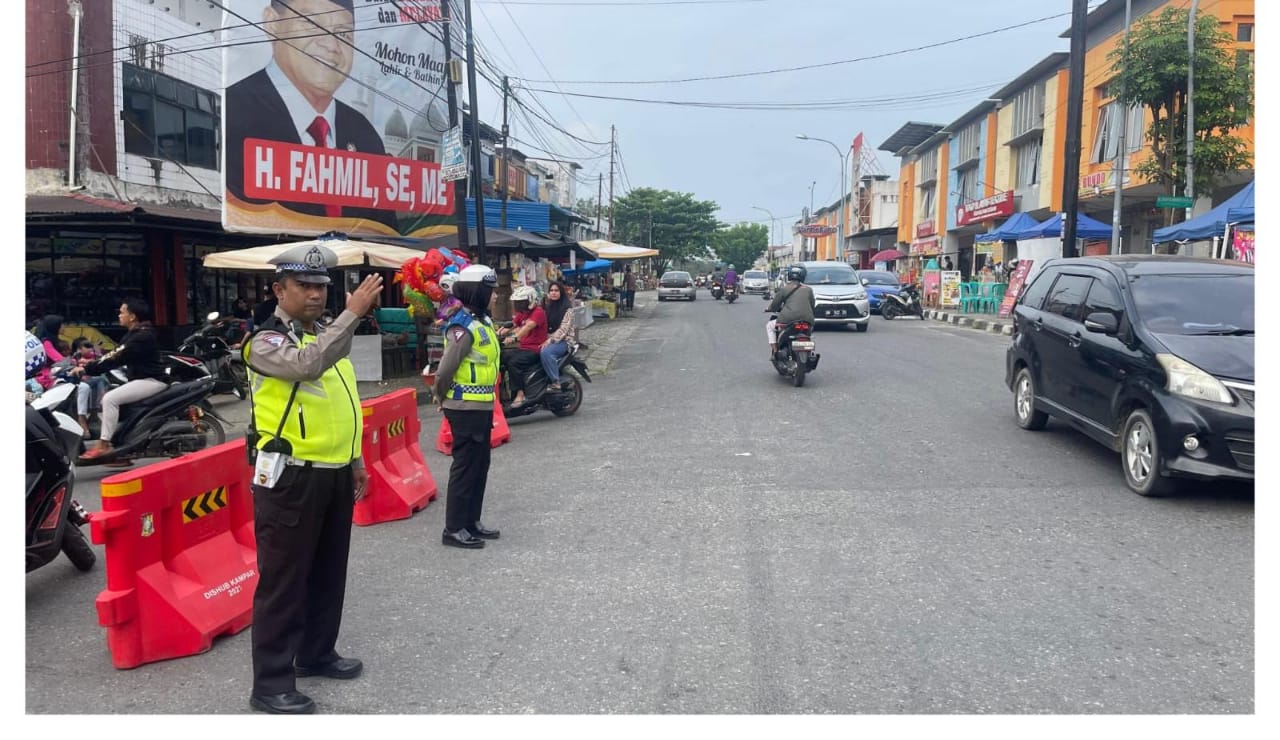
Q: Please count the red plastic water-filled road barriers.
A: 3